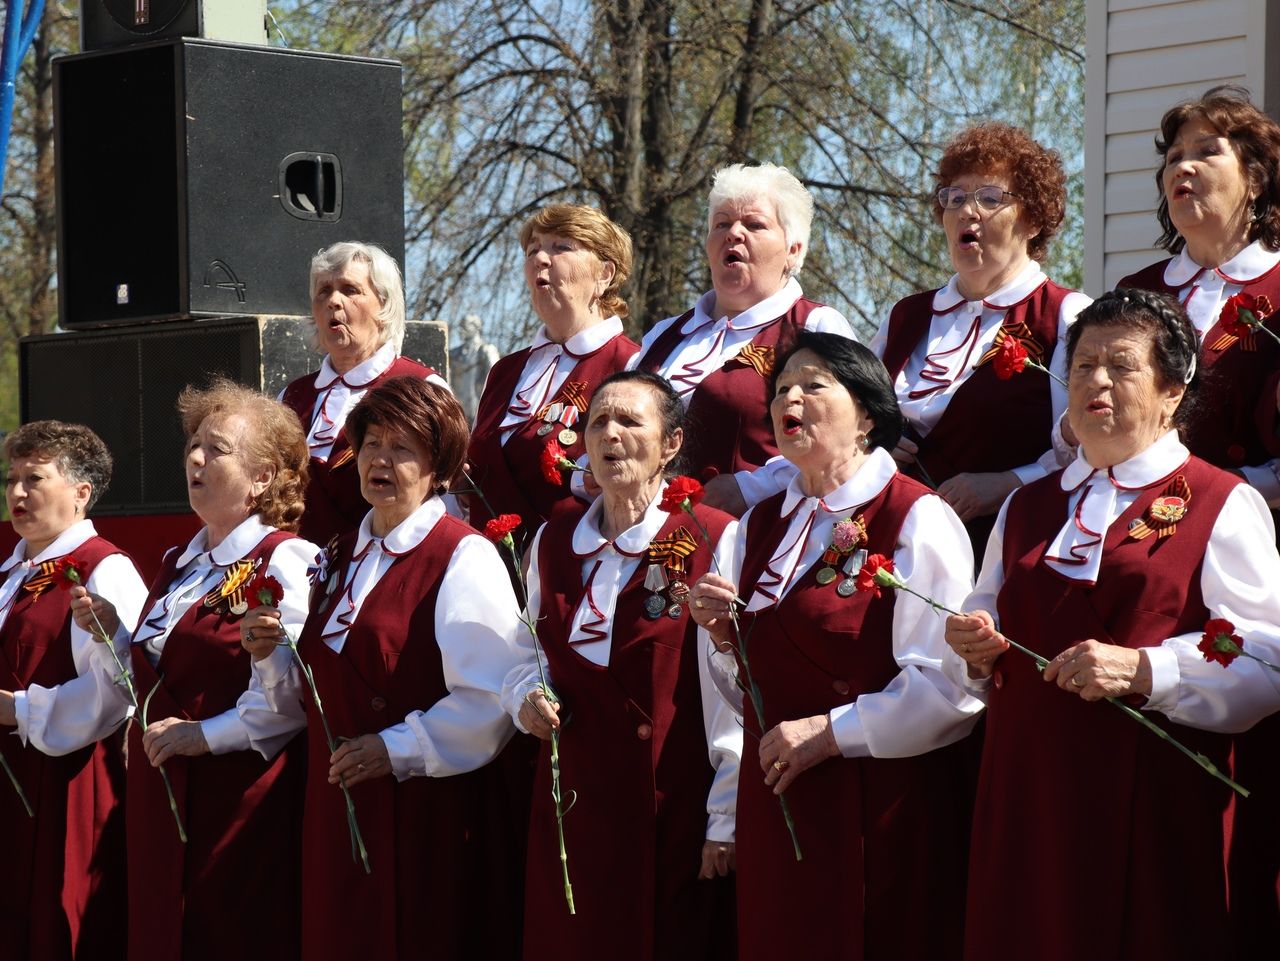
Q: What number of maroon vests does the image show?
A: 11